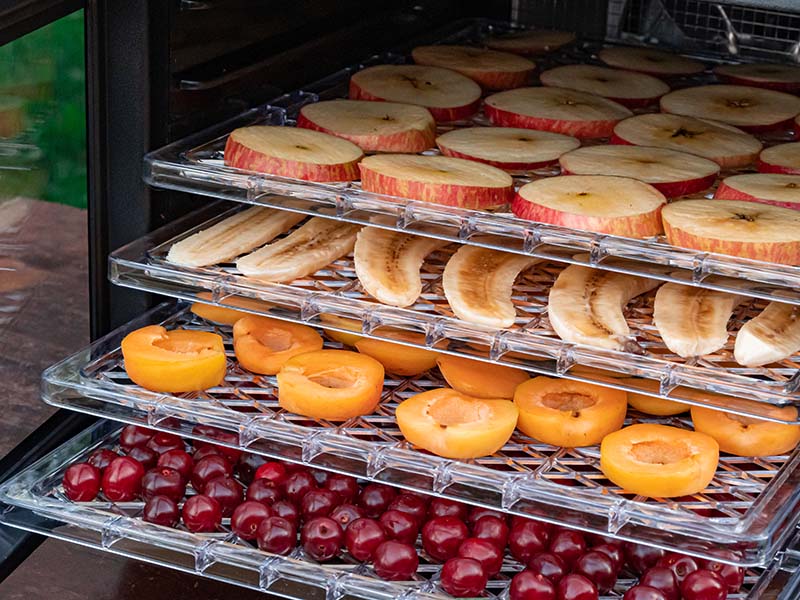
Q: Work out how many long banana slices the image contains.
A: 7